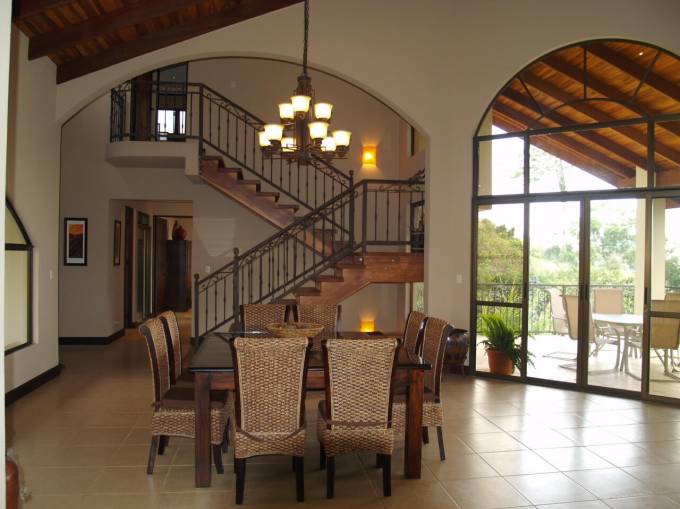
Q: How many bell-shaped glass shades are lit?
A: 9